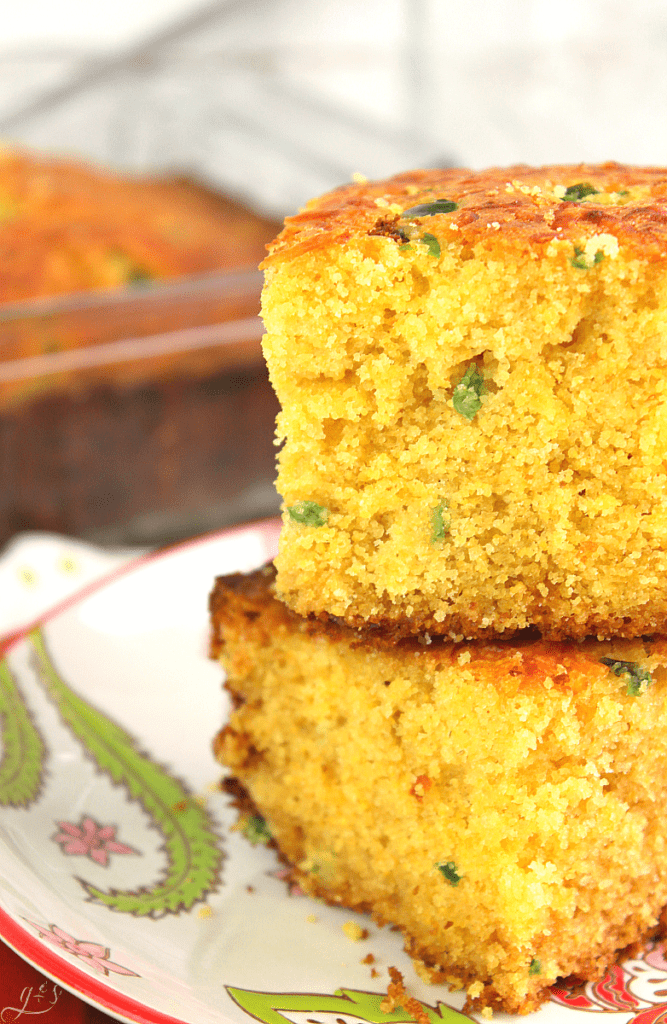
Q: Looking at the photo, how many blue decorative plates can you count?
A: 0